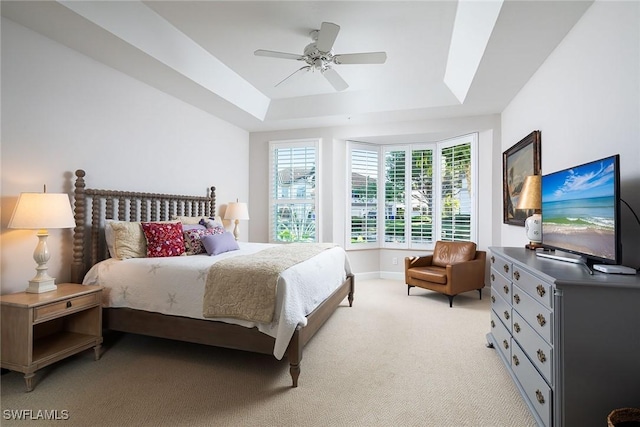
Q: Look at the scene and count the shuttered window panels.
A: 5